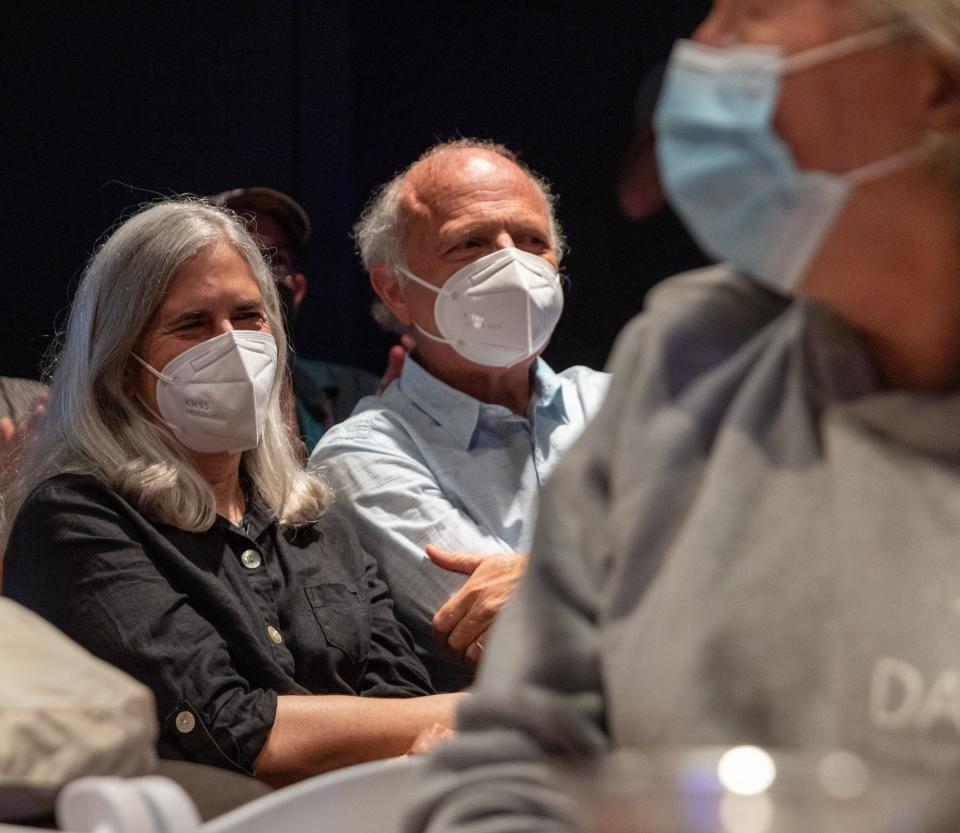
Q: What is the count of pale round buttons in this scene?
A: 3